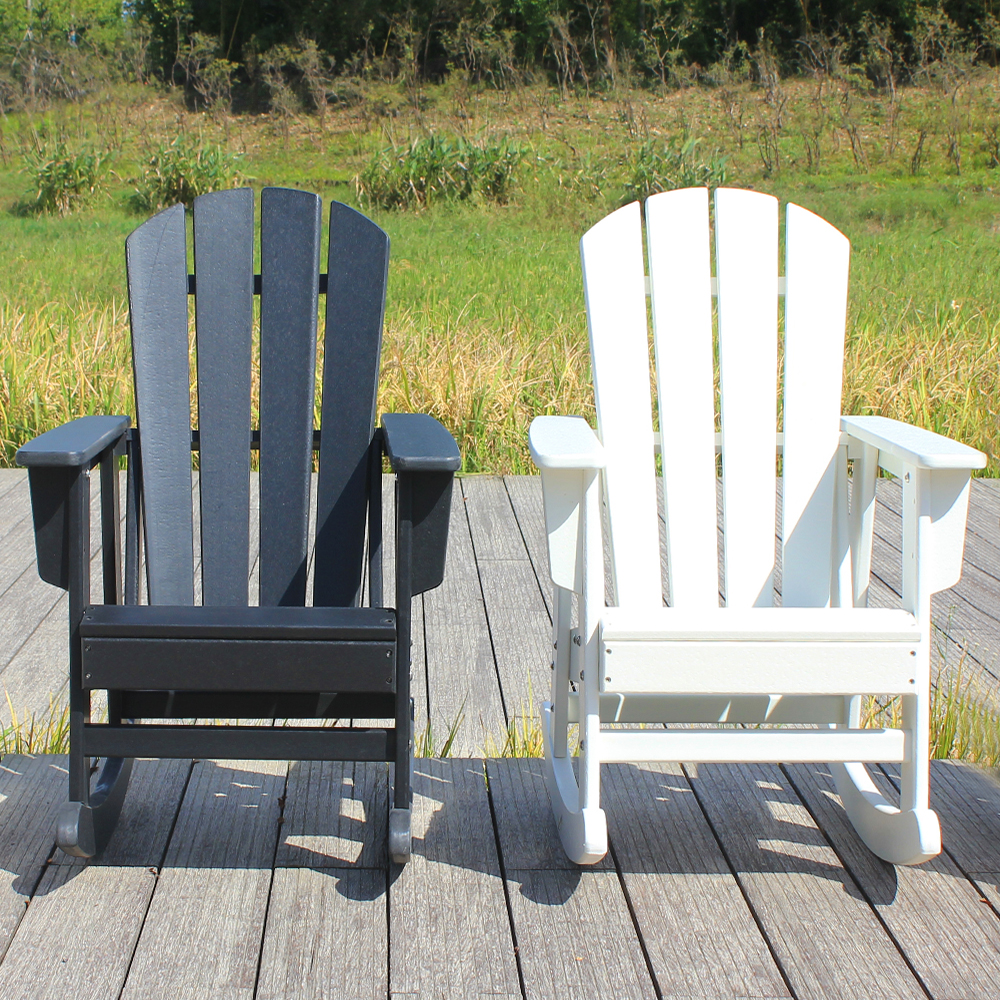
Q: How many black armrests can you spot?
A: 2